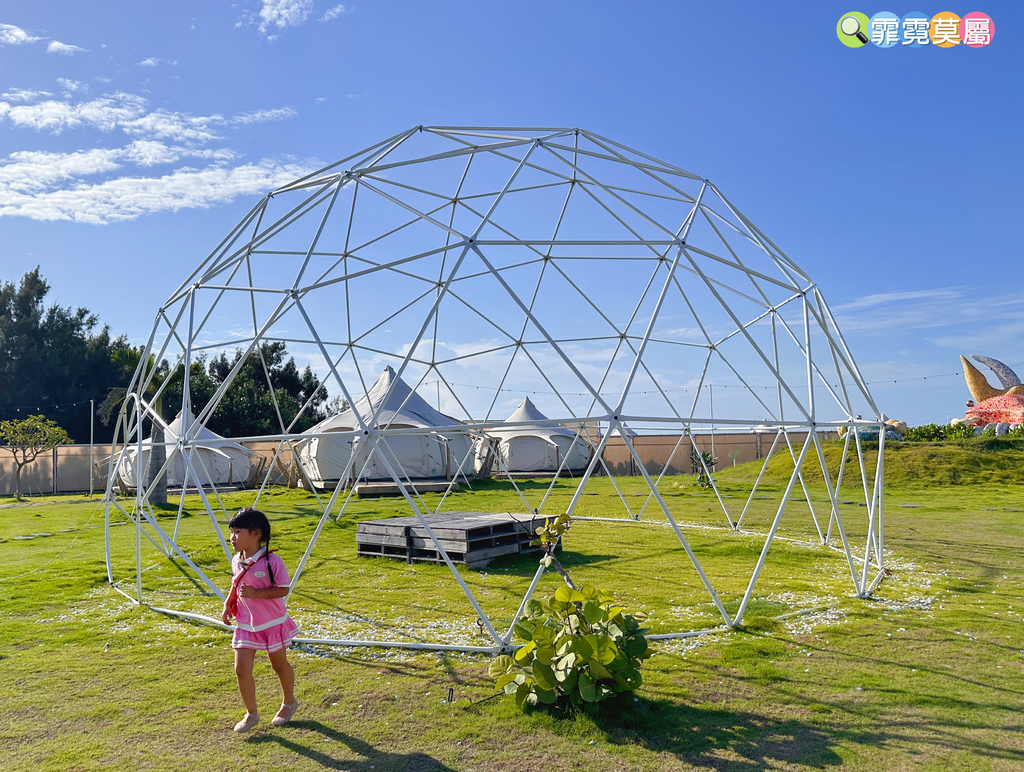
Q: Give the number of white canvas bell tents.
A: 3